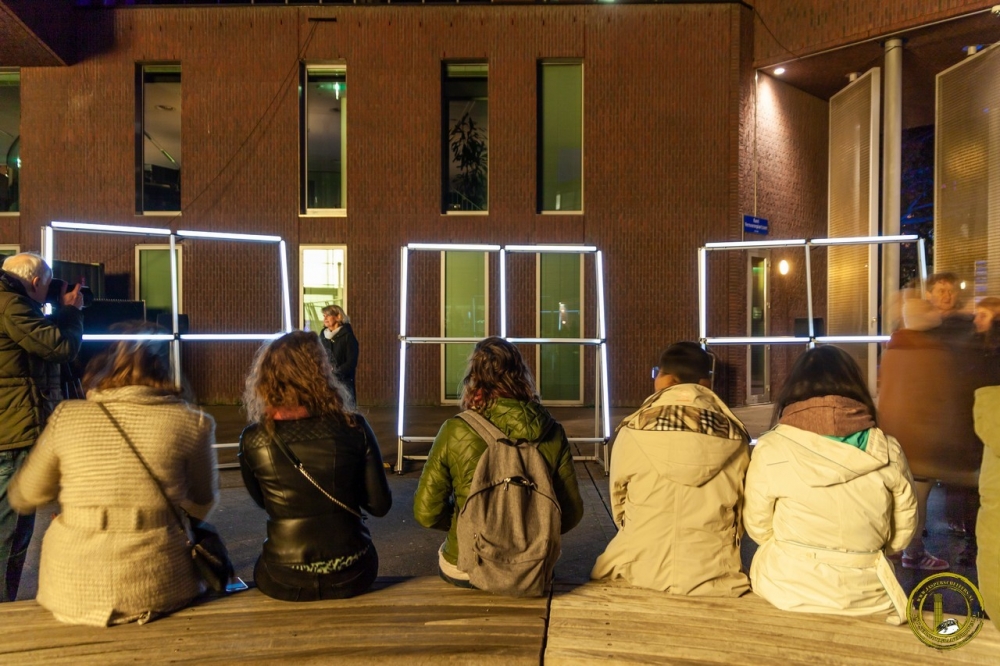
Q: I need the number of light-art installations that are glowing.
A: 3